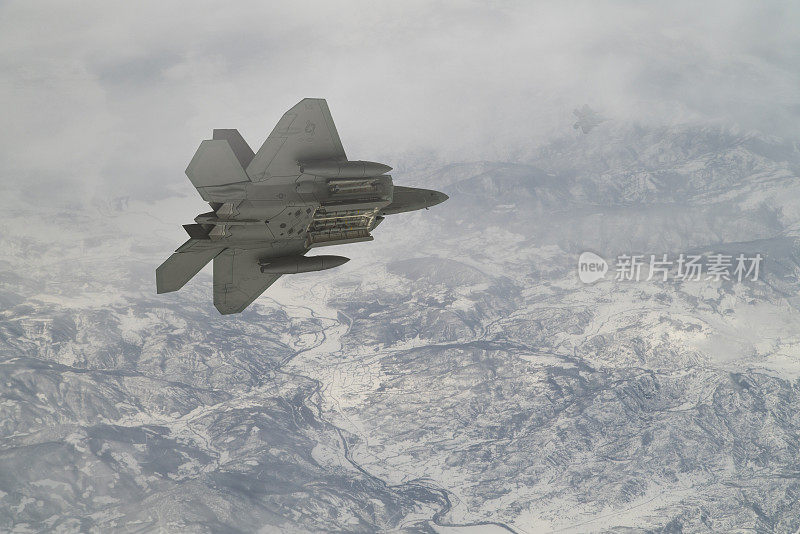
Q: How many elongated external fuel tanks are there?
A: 2